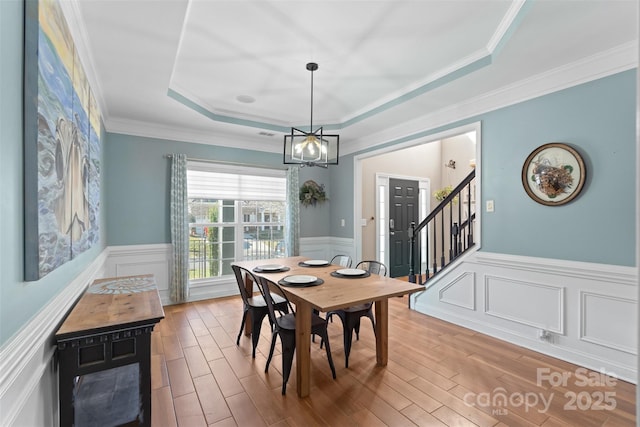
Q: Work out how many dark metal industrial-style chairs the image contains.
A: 4